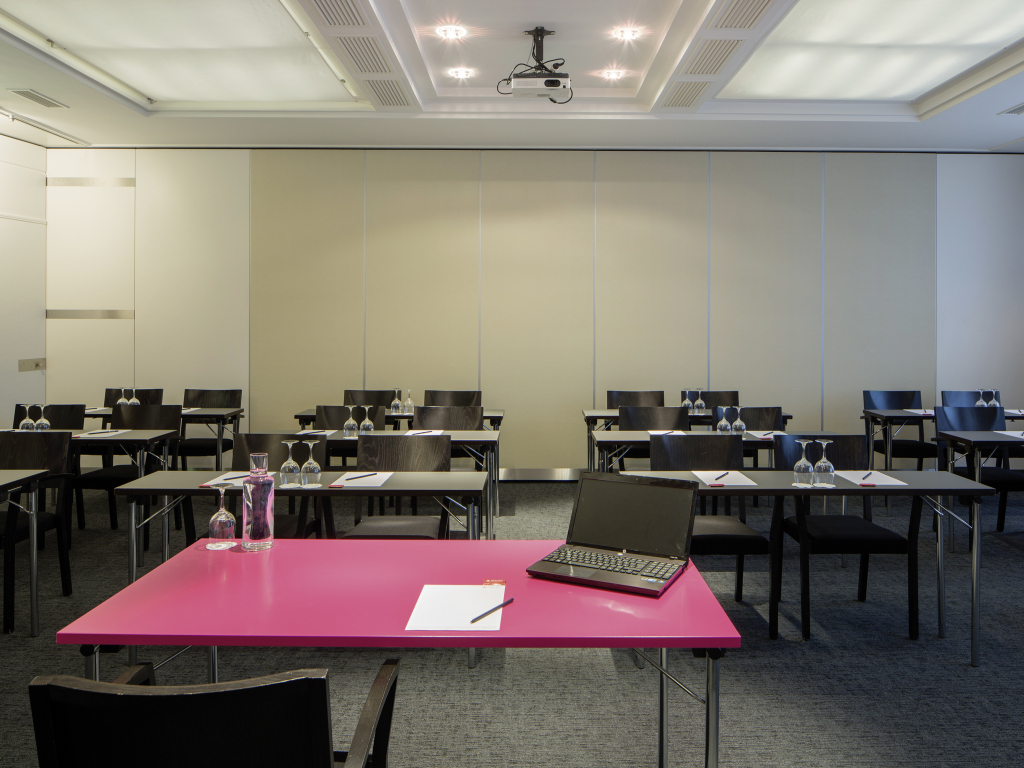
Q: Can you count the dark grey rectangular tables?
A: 11